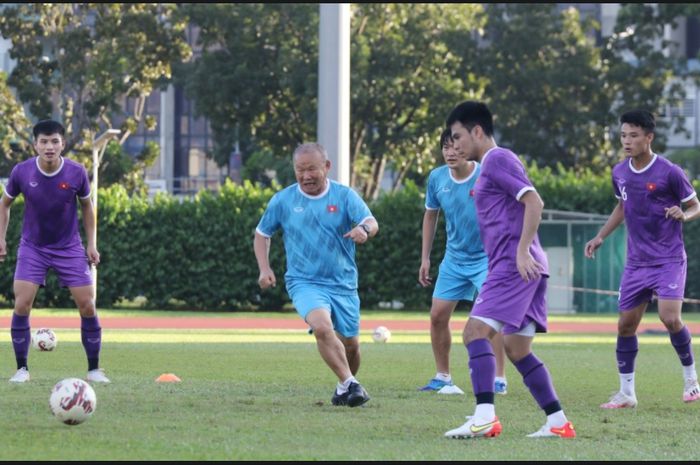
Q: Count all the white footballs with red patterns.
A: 3